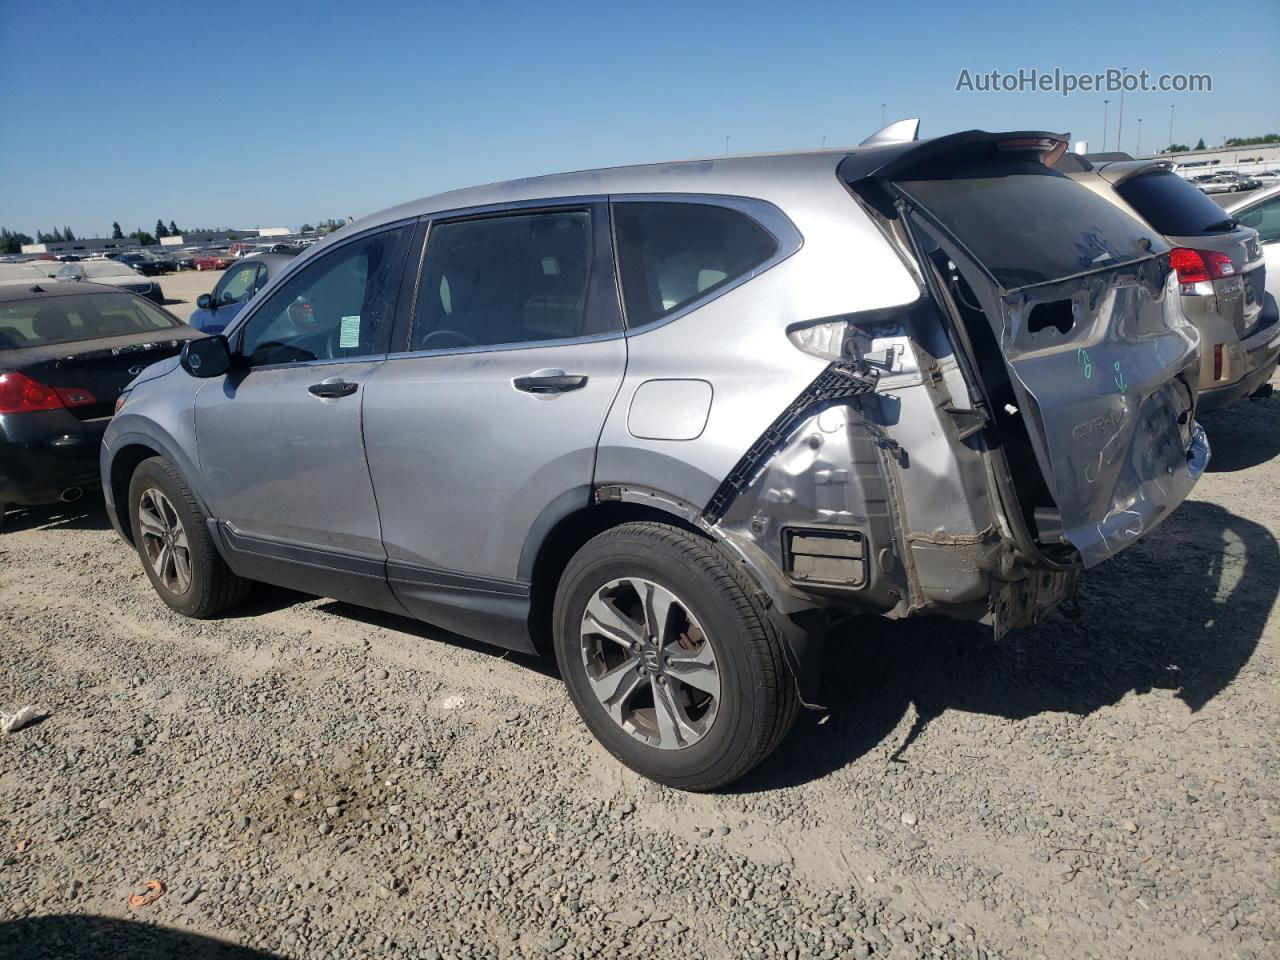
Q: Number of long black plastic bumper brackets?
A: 1